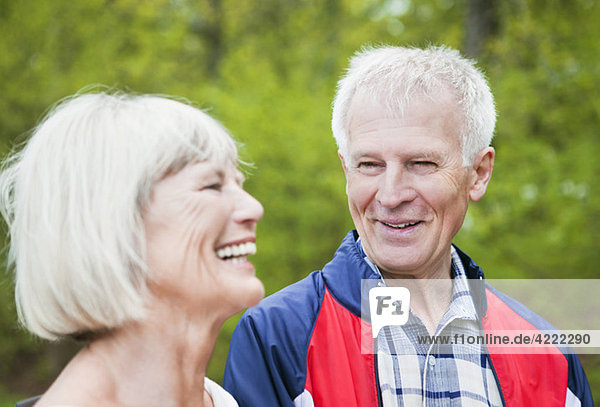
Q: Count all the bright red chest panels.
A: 2